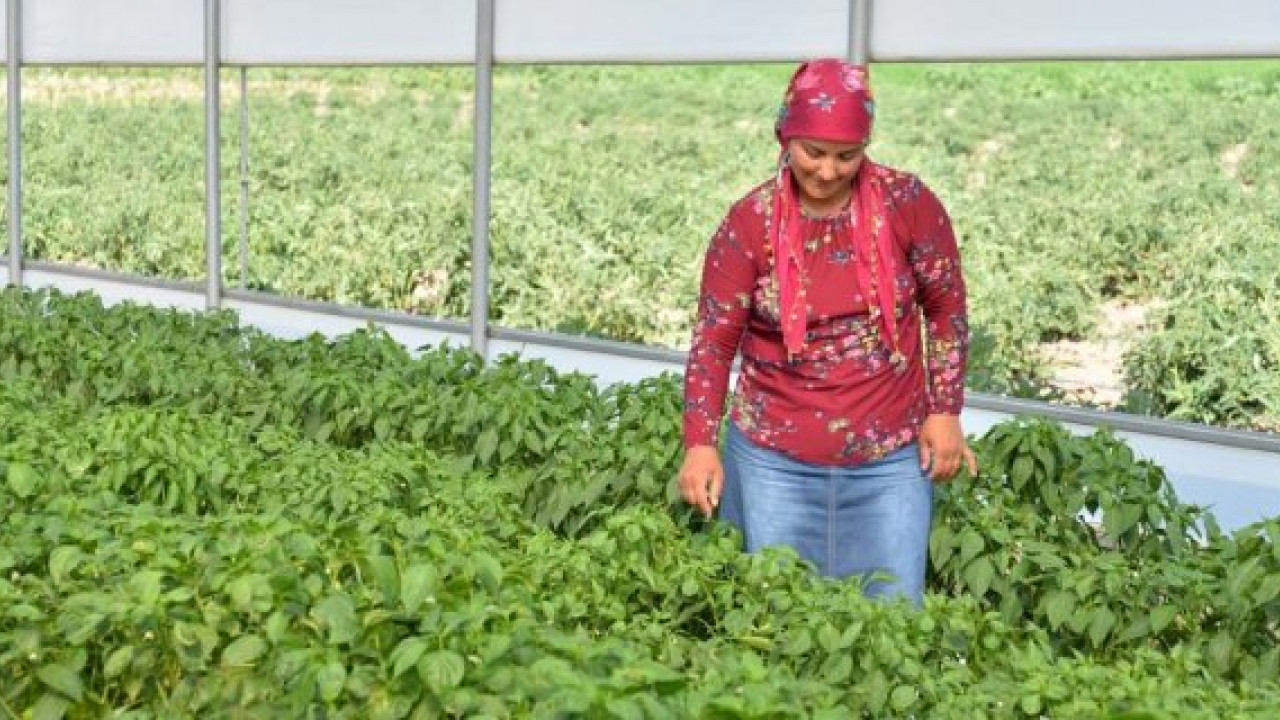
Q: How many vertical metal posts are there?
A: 5